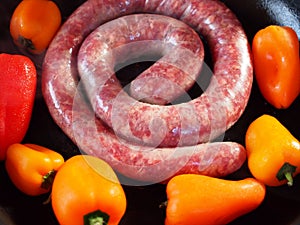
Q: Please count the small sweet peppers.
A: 7